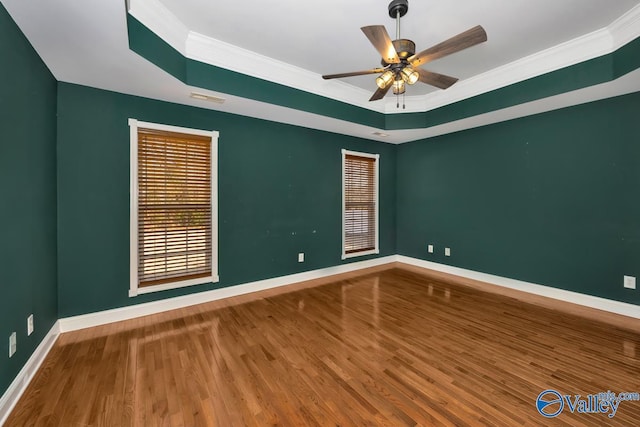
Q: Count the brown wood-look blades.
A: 5